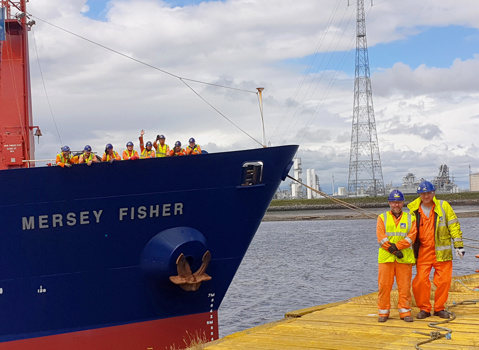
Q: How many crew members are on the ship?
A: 8